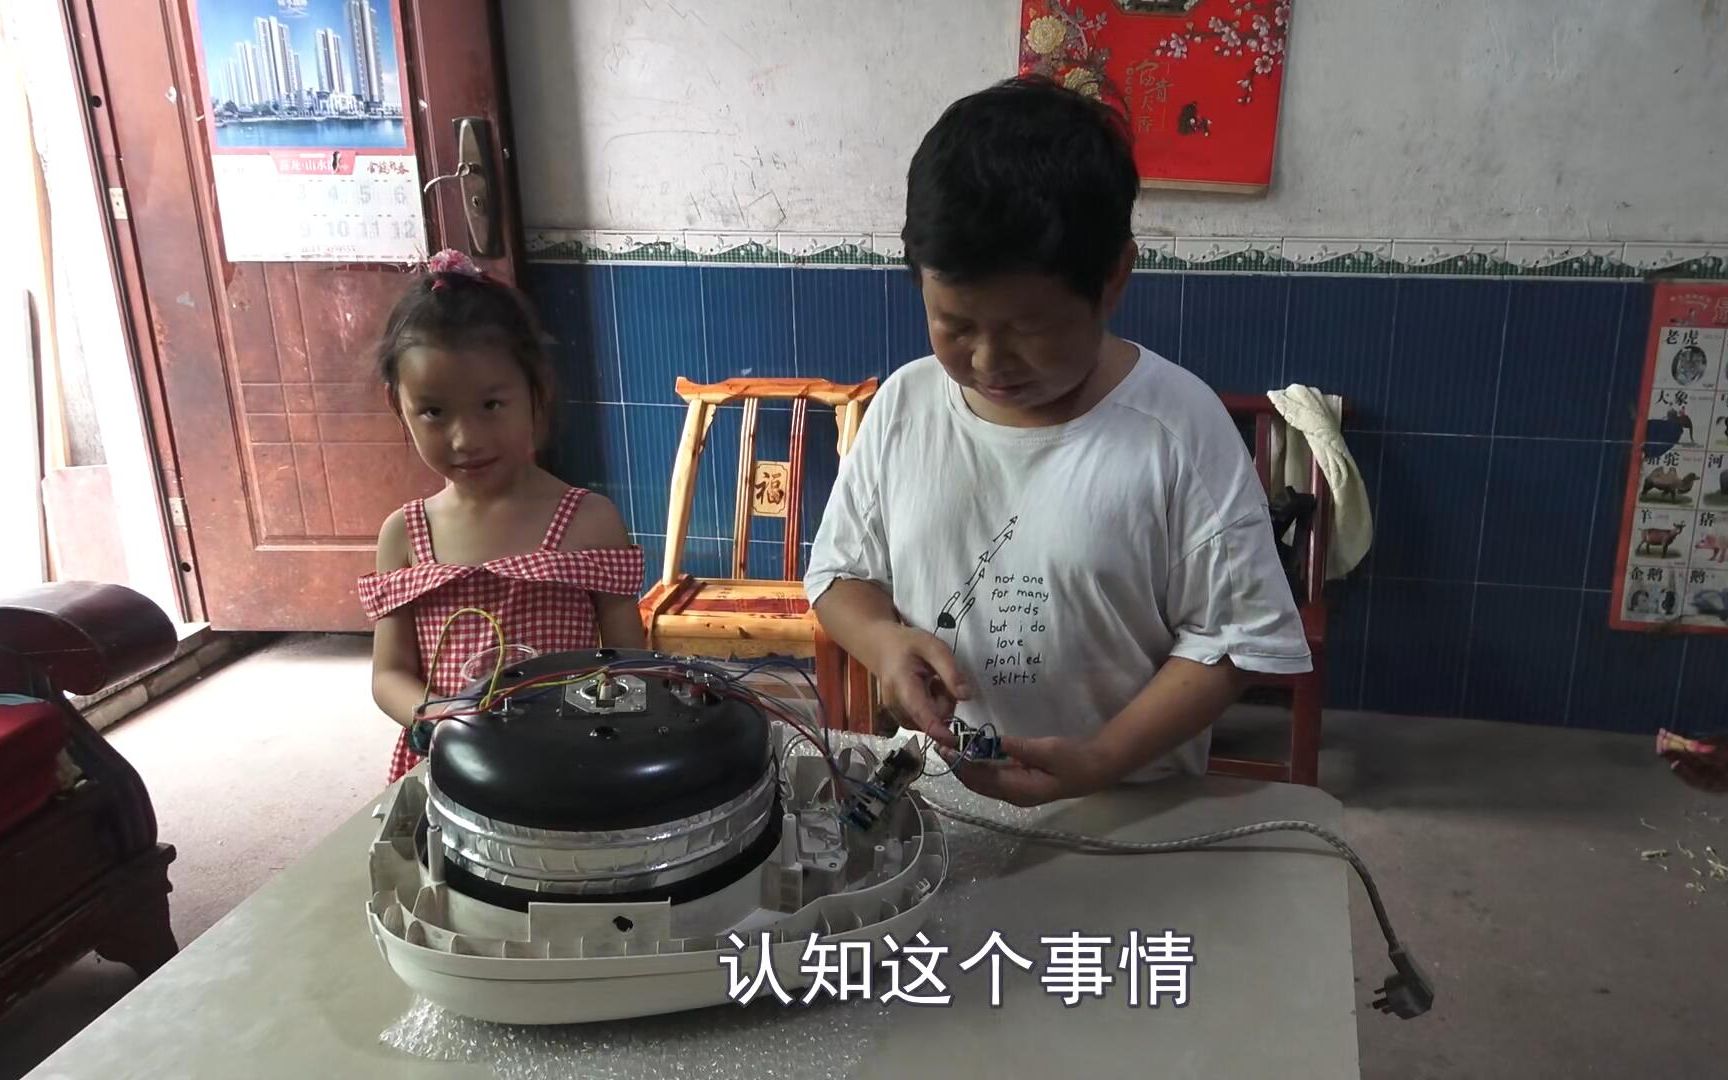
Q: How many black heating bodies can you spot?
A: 1